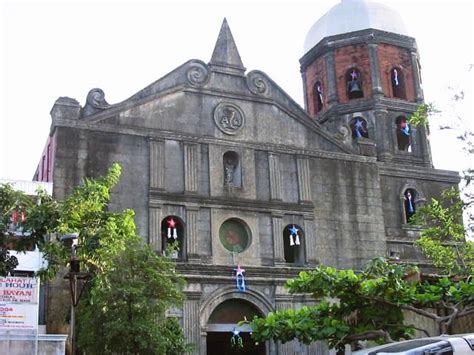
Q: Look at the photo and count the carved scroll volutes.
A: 4